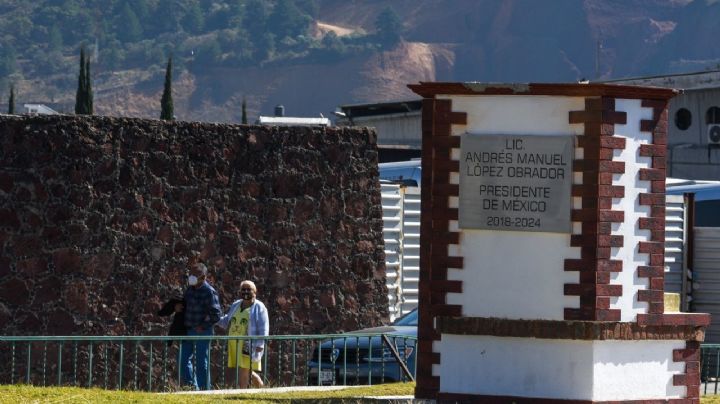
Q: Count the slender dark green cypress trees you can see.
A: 5